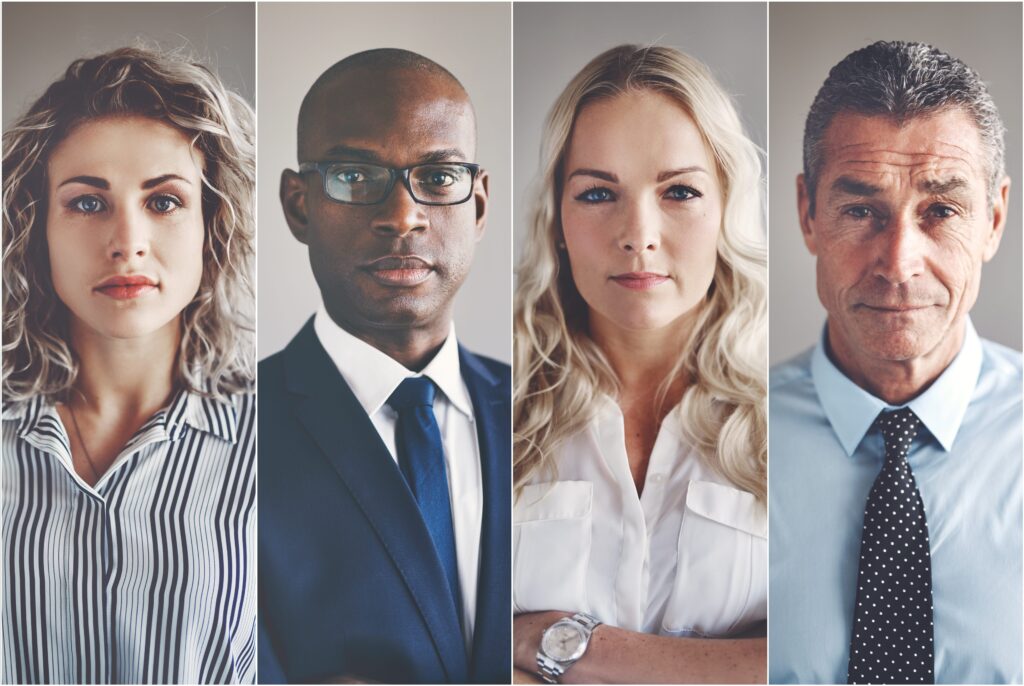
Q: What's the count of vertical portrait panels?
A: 4